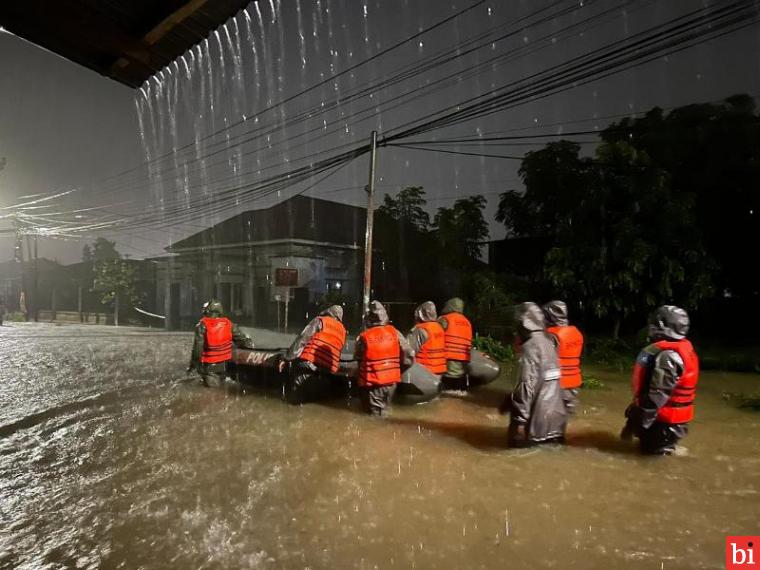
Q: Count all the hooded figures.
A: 8